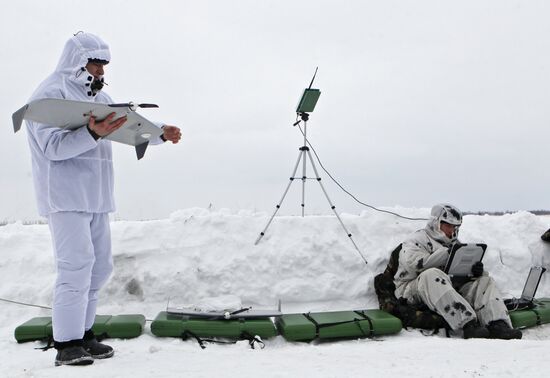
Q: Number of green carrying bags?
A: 4